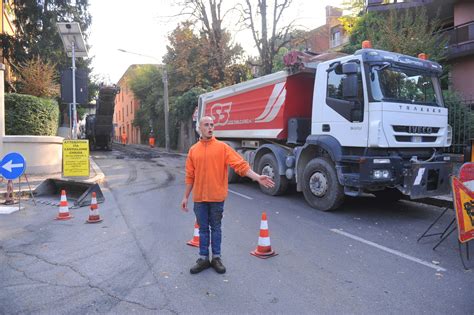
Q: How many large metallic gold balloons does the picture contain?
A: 0